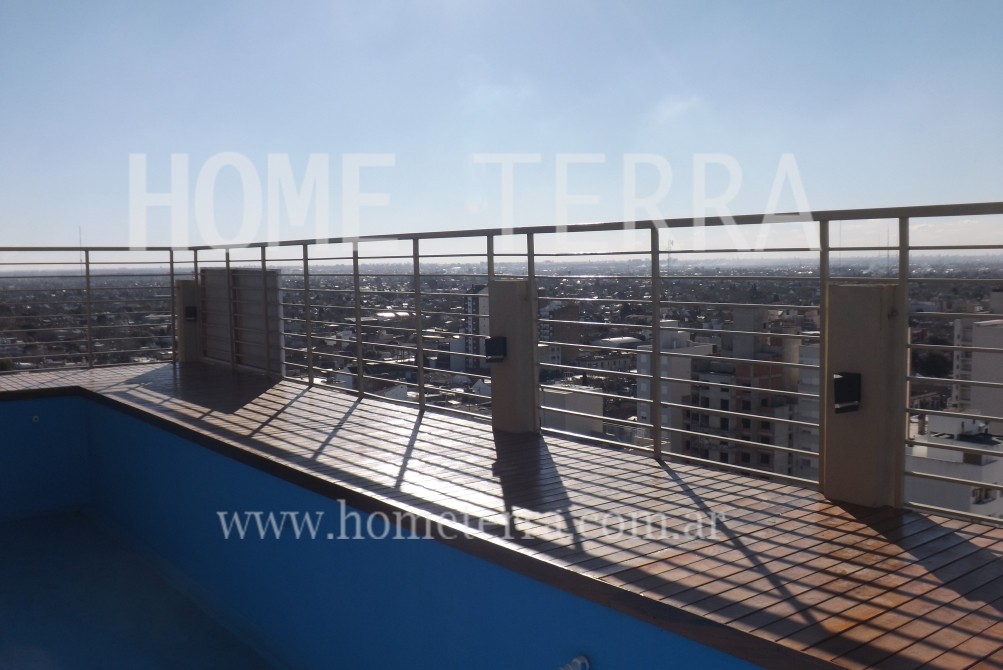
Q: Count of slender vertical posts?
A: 13